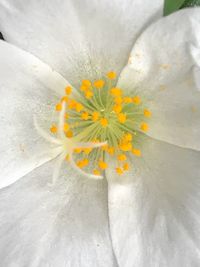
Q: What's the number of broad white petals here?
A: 5